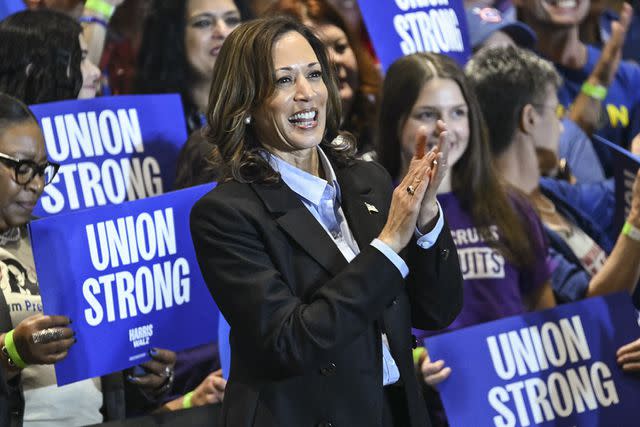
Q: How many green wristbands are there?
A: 6